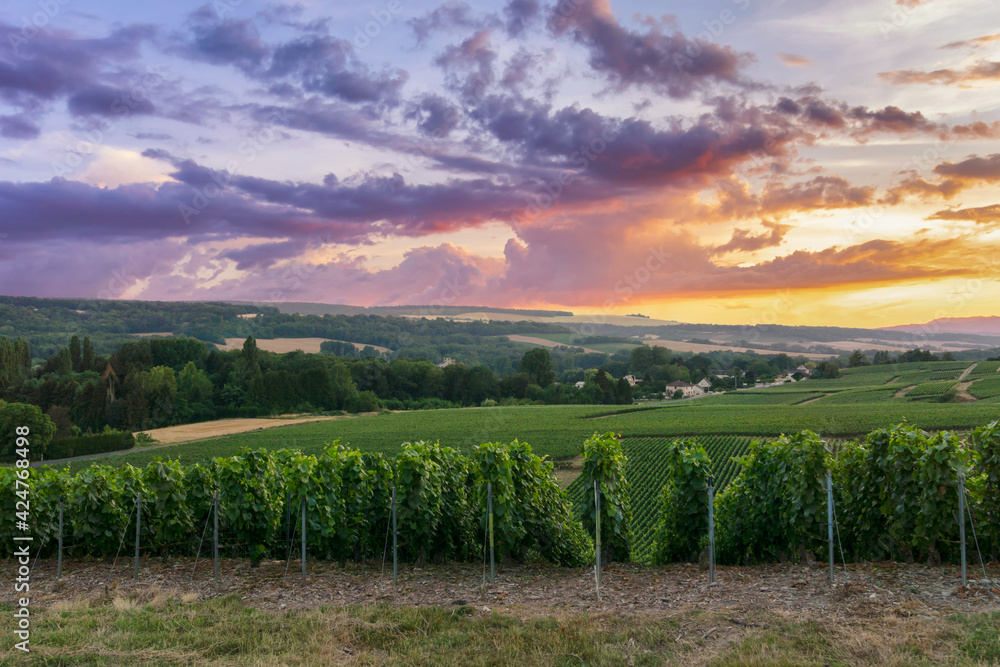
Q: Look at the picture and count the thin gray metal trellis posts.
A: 10